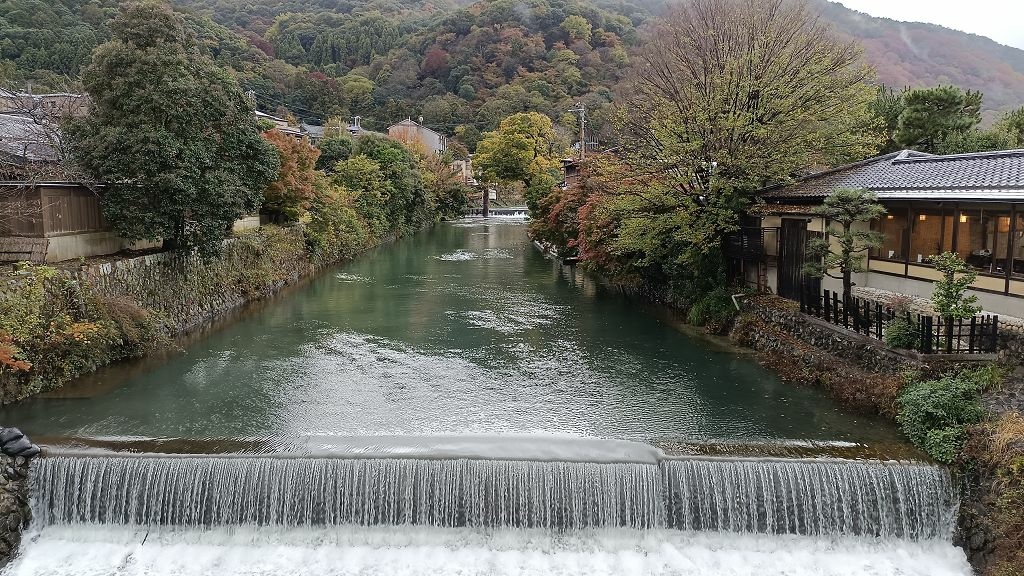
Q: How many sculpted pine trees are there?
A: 1